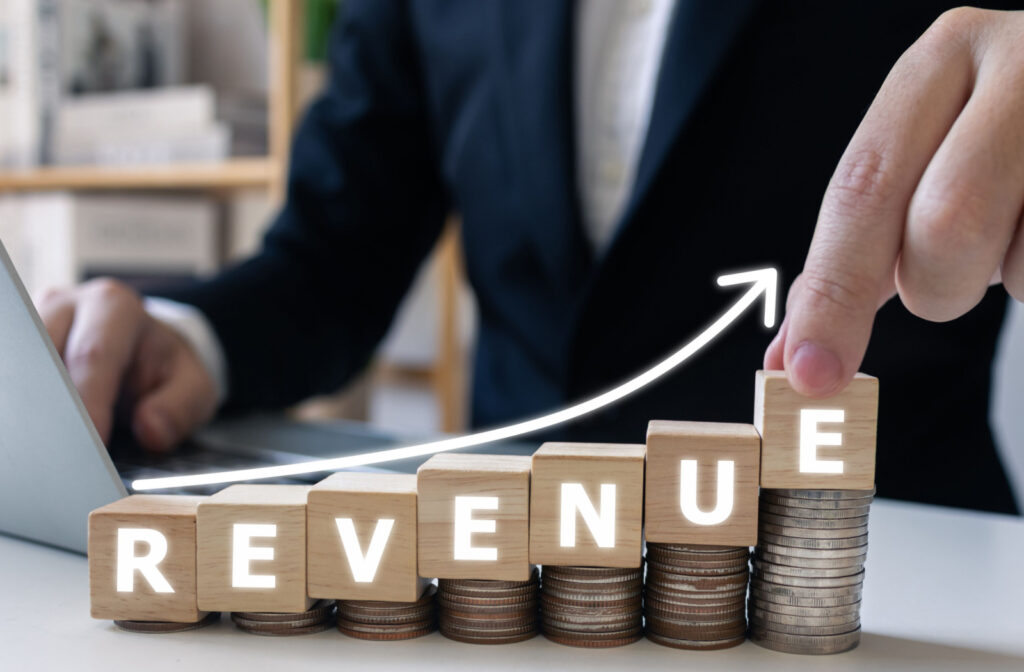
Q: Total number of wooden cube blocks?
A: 7